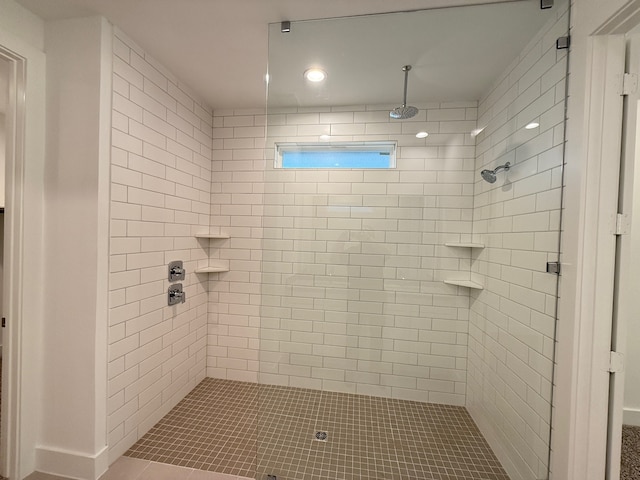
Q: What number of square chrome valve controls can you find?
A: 2